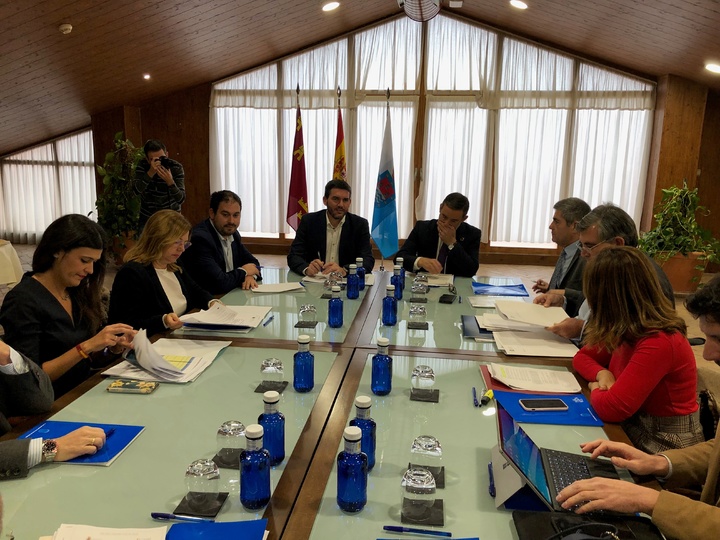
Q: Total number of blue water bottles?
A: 12